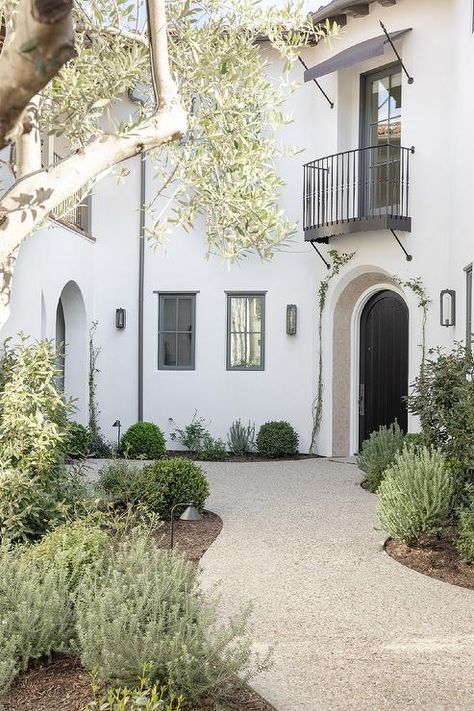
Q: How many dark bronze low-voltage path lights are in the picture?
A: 2